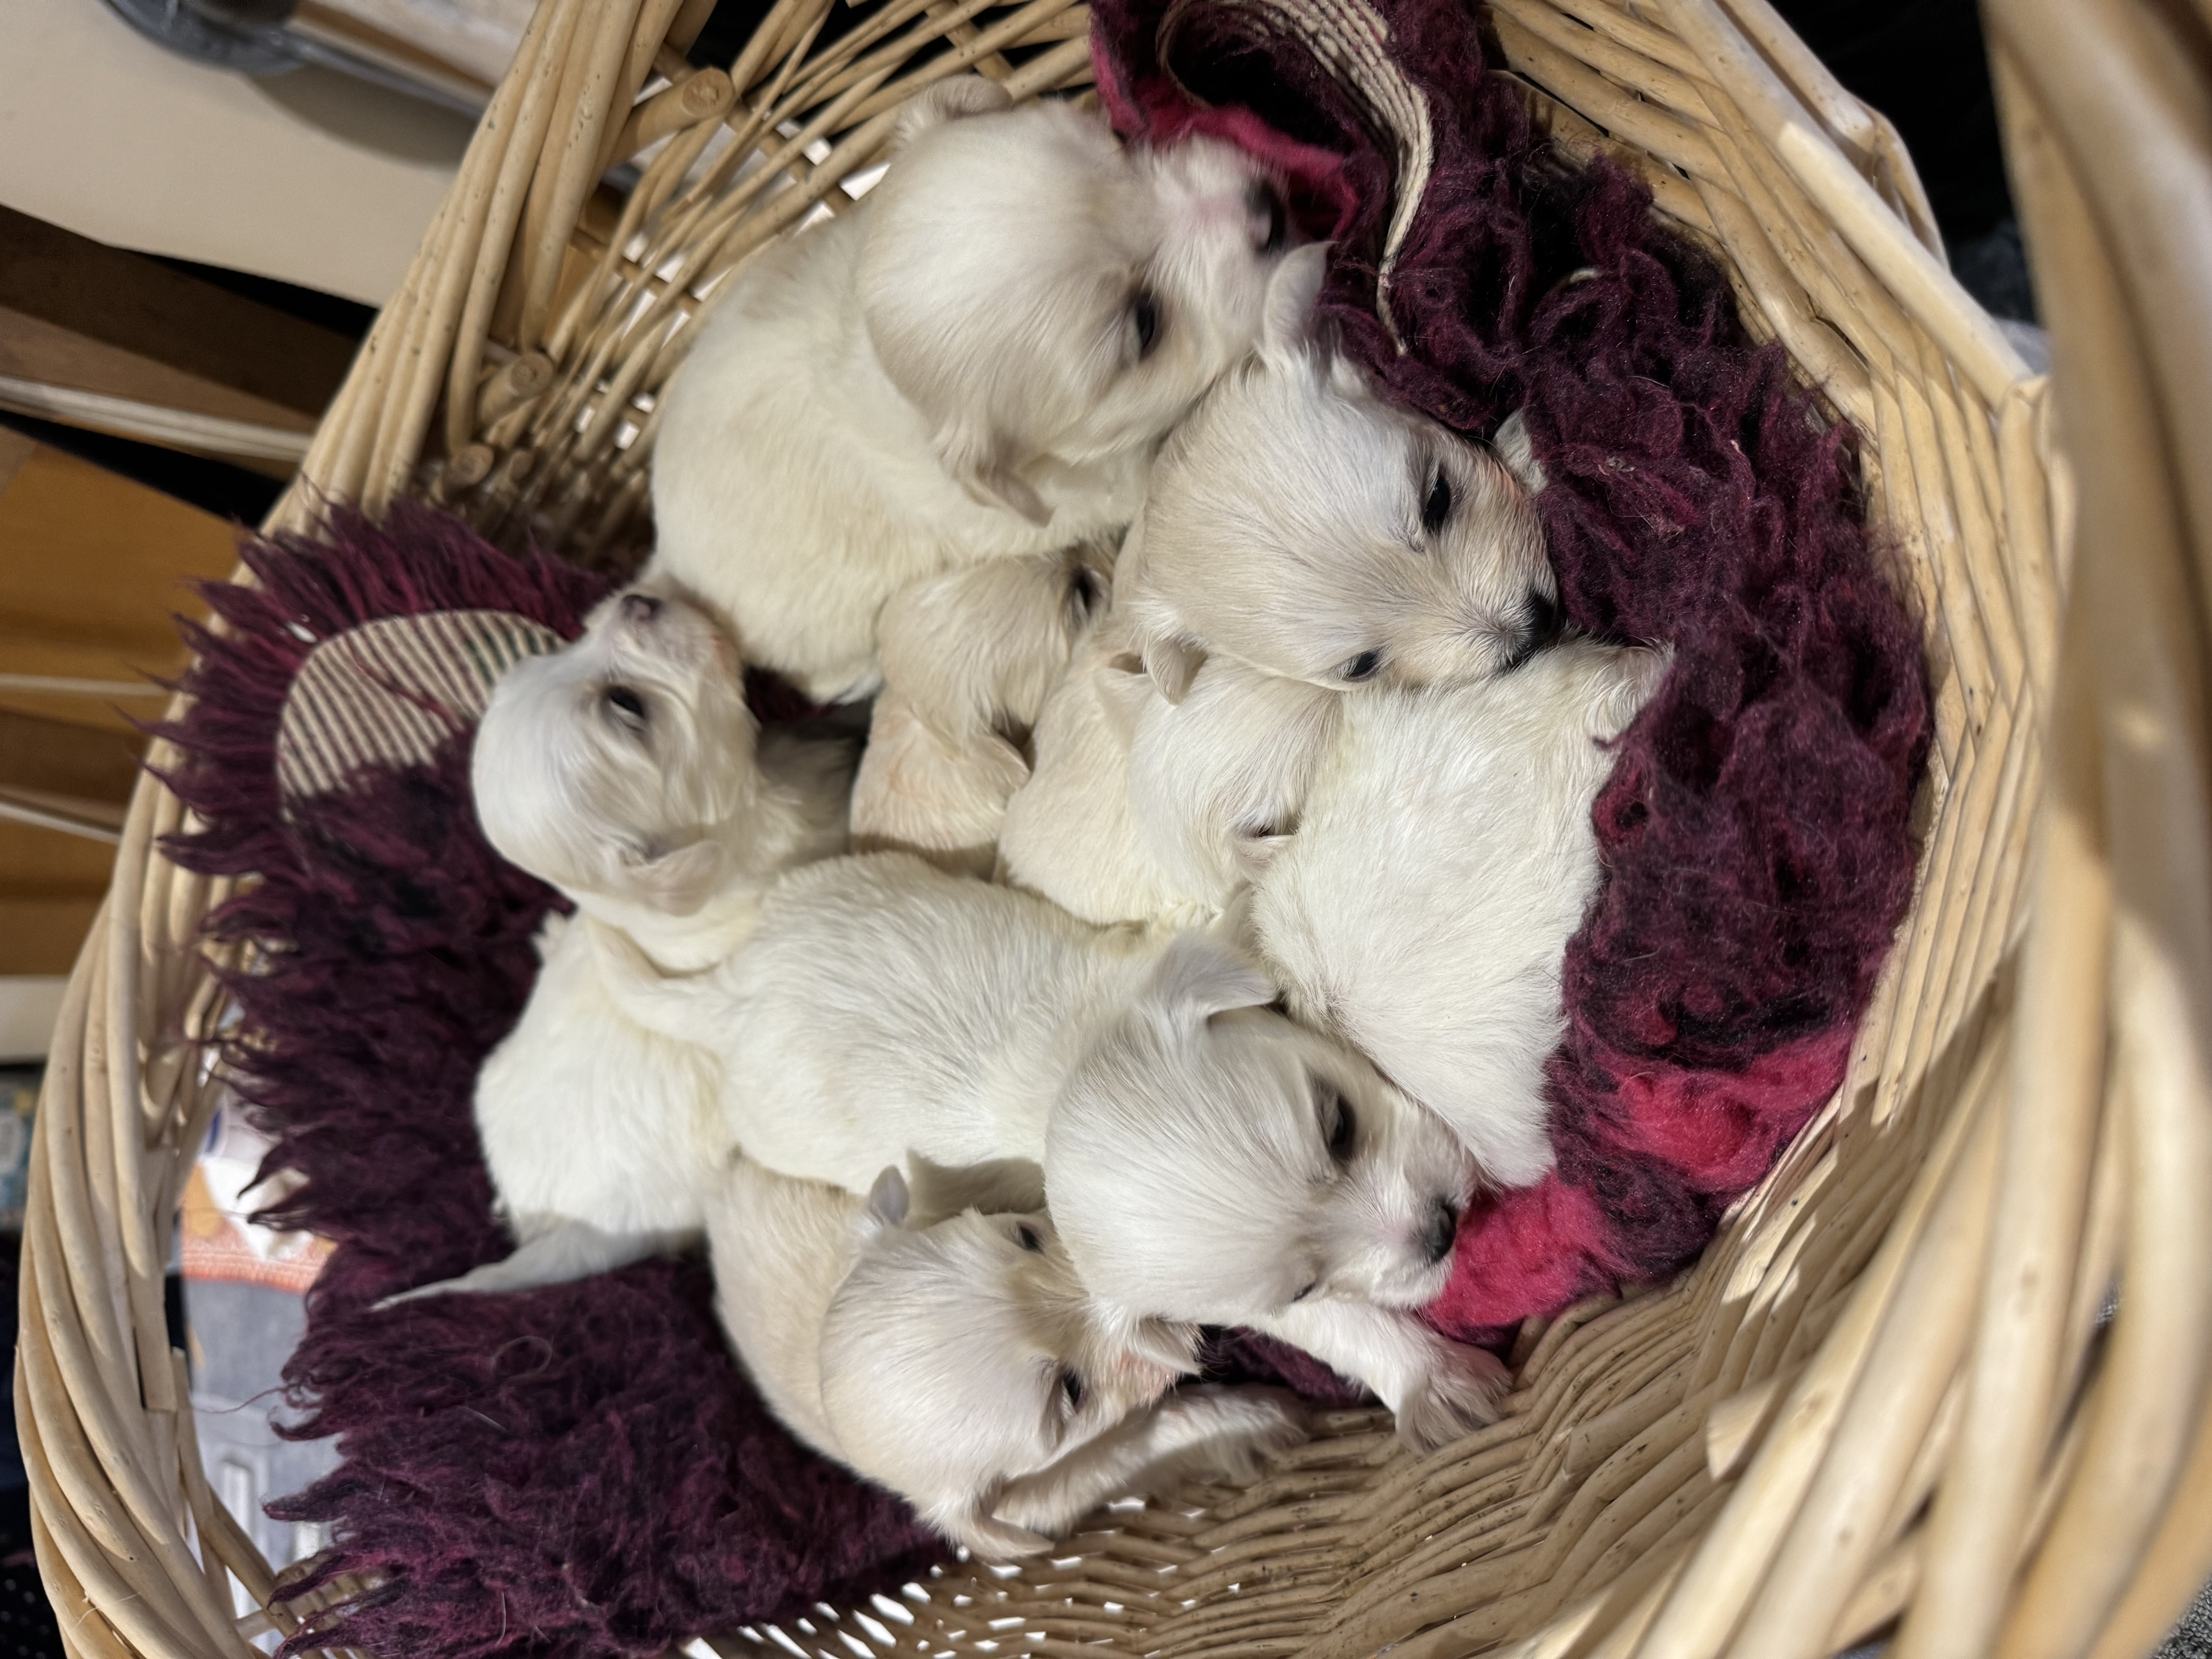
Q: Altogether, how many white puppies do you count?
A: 8